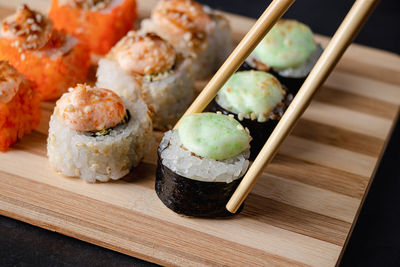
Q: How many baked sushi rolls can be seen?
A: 9